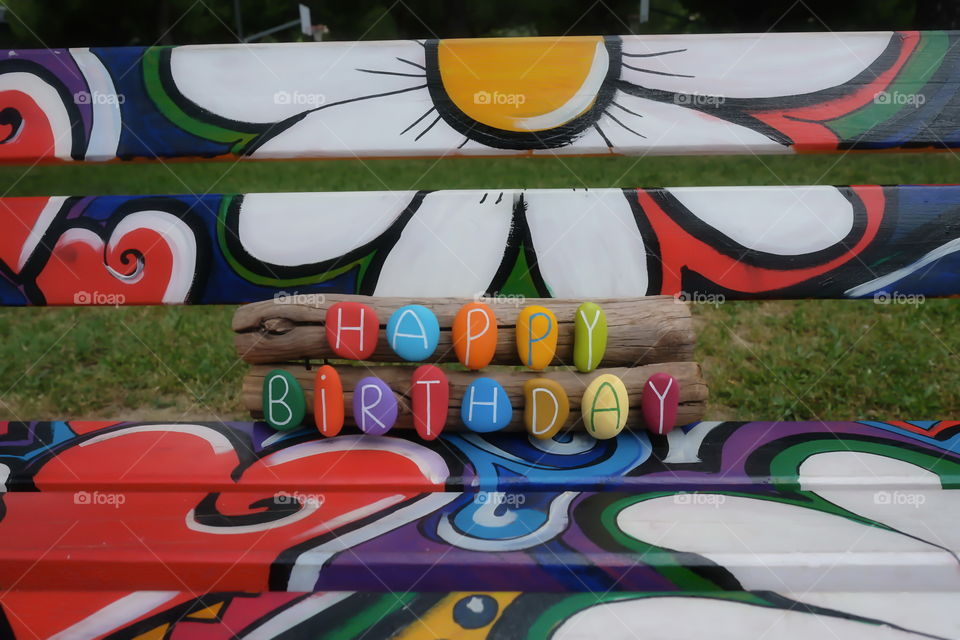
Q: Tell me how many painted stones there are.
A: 13